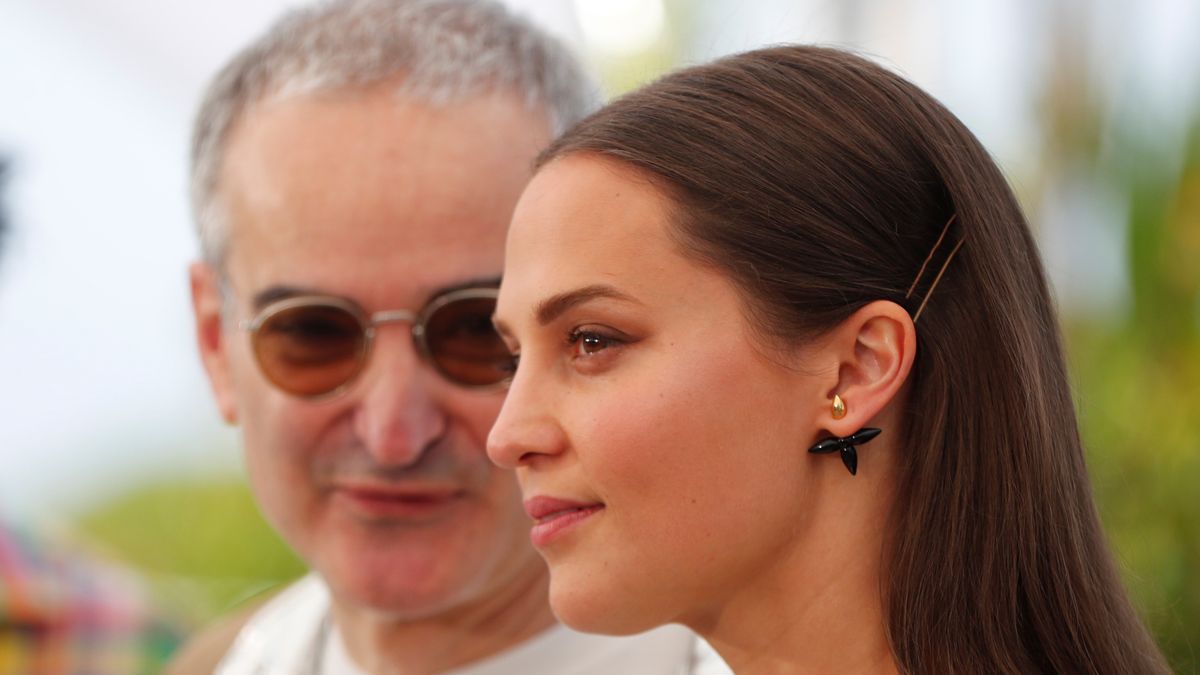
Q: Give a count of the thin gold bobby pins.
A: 2